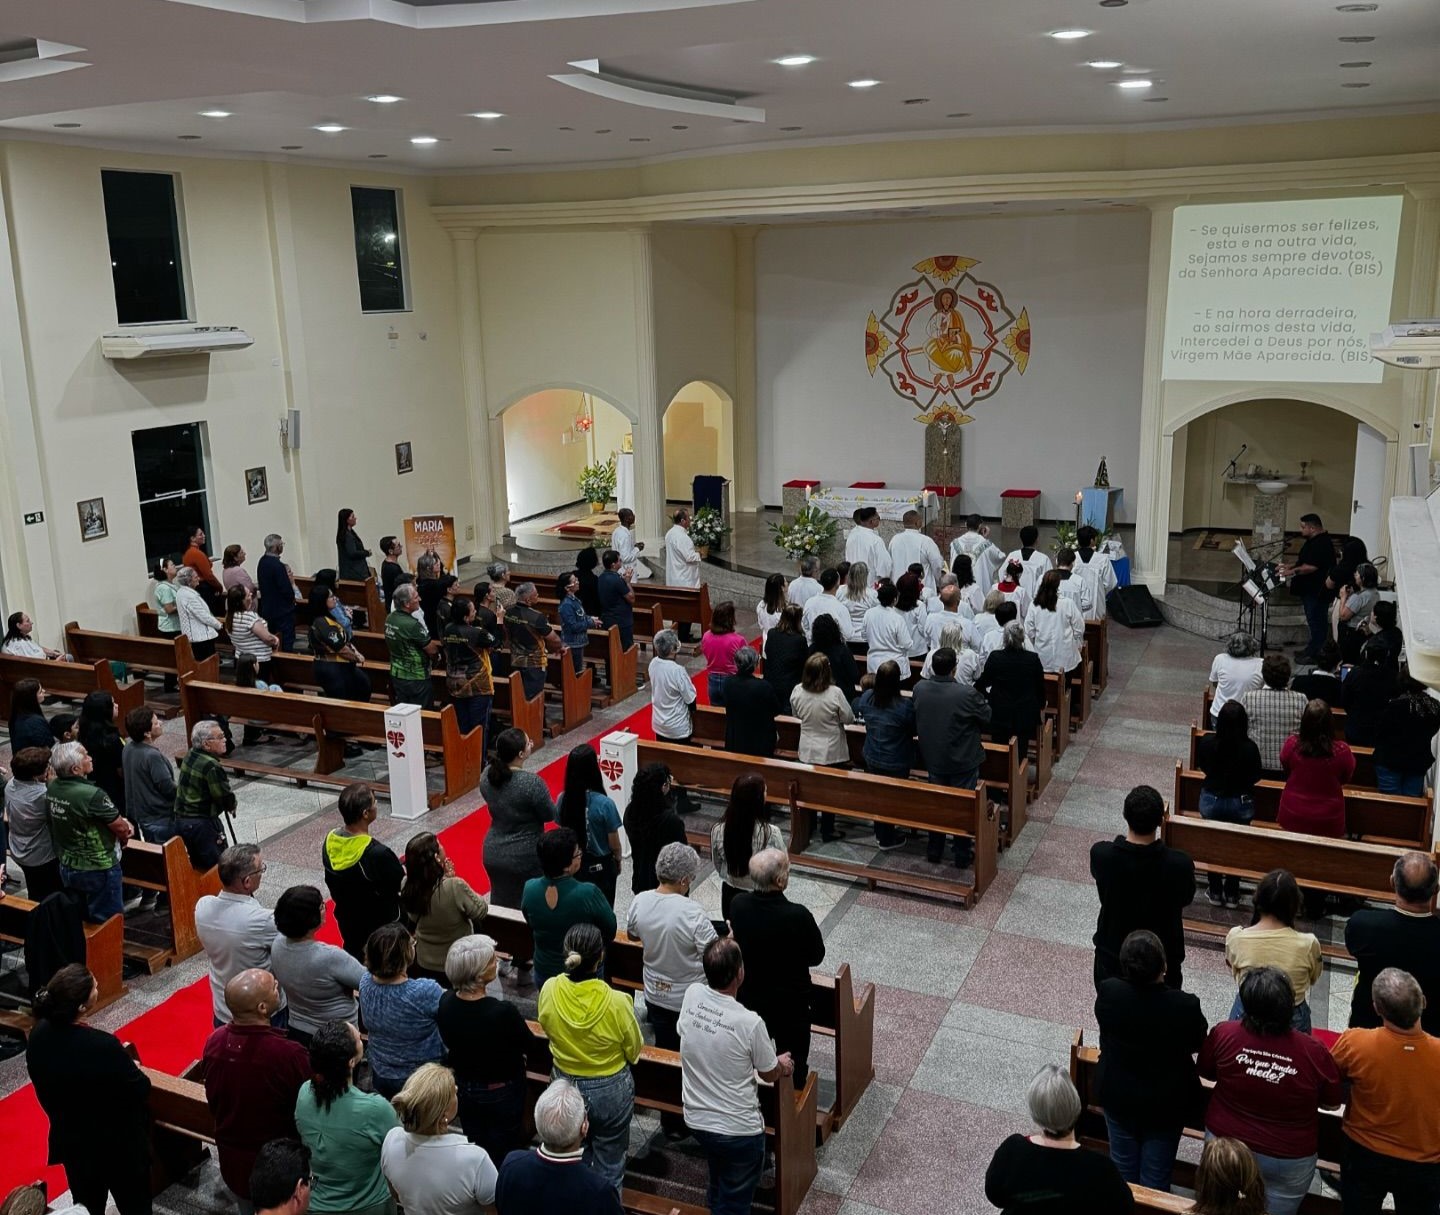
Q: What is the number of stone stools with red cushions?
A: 4